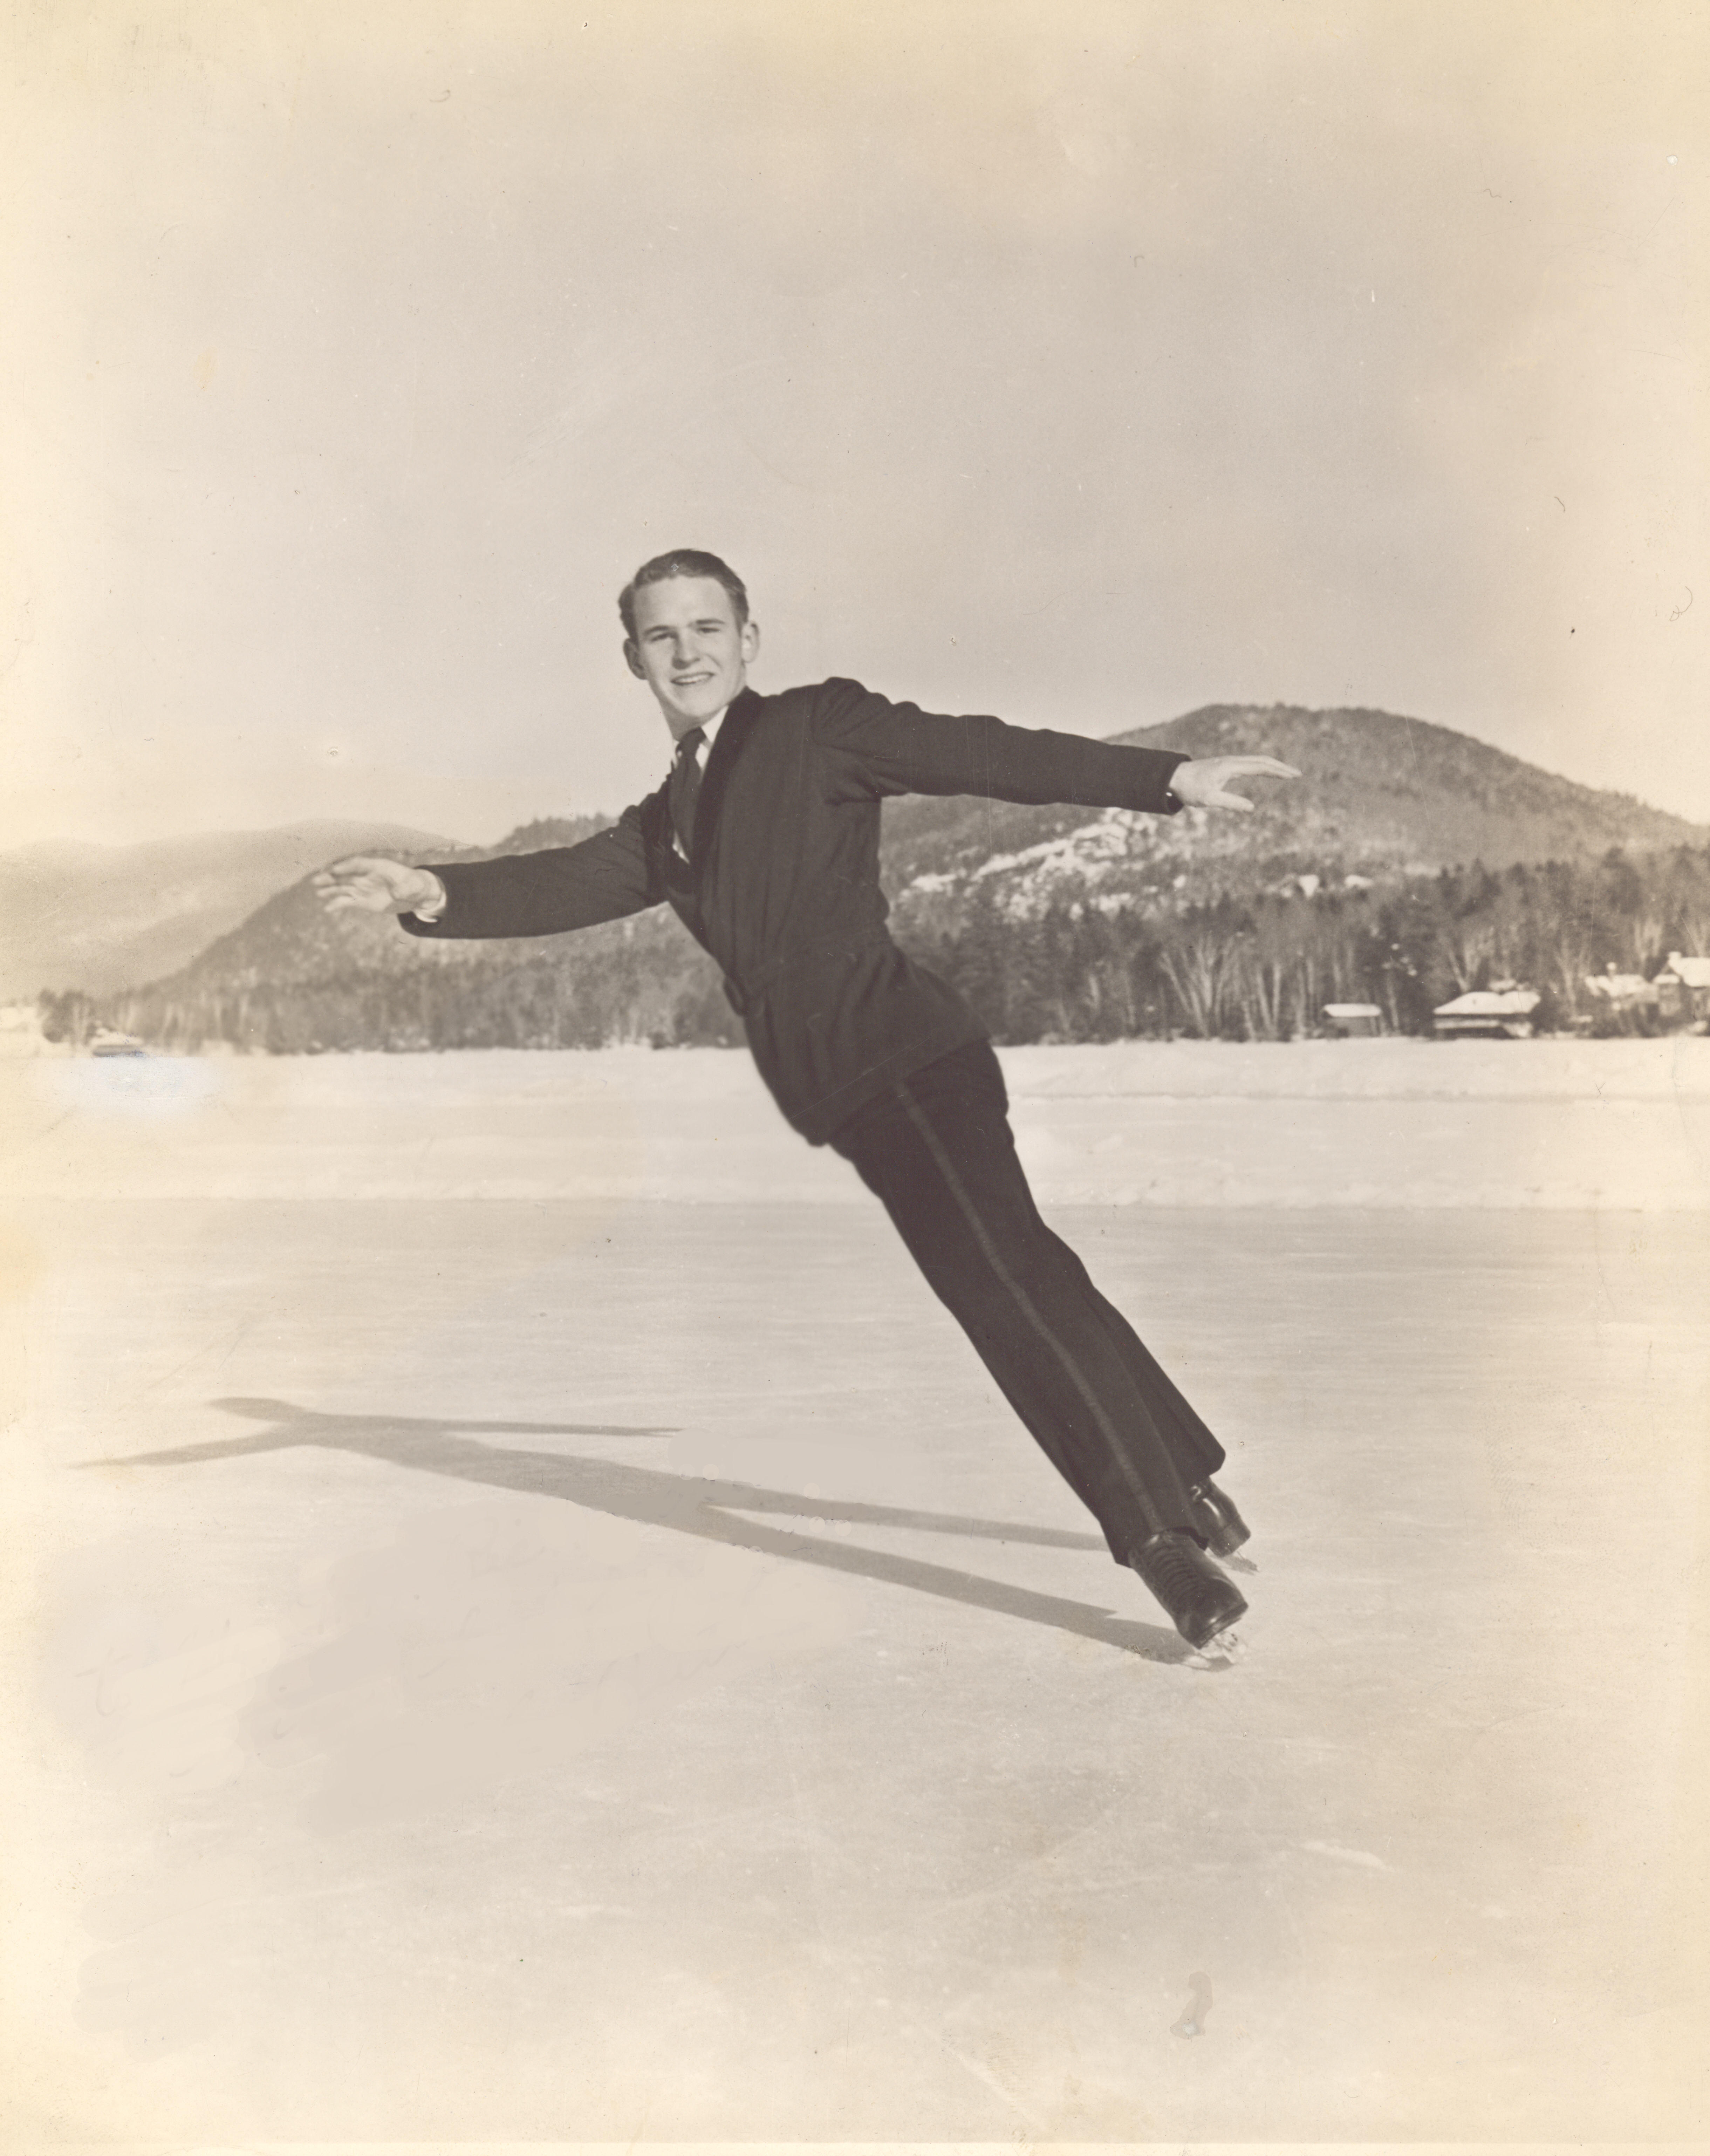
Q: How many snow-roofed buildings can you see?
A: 4